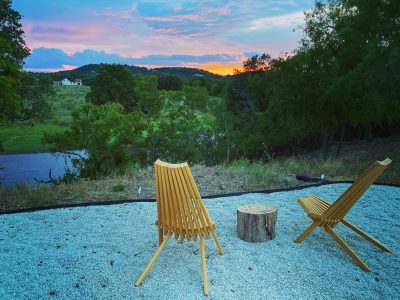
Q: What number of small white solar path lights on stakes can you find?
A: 2